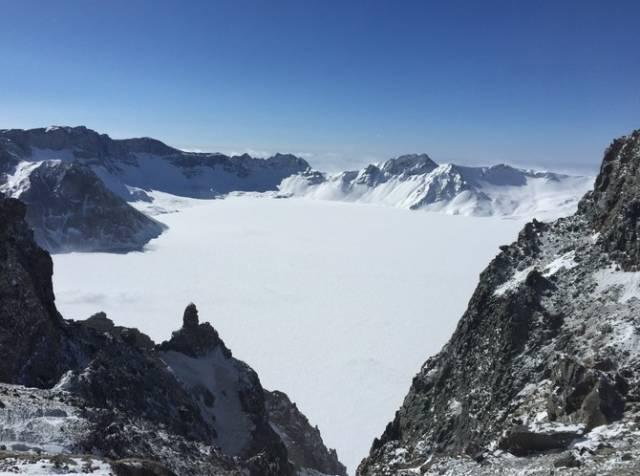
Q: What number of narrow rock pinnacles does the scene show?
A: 1